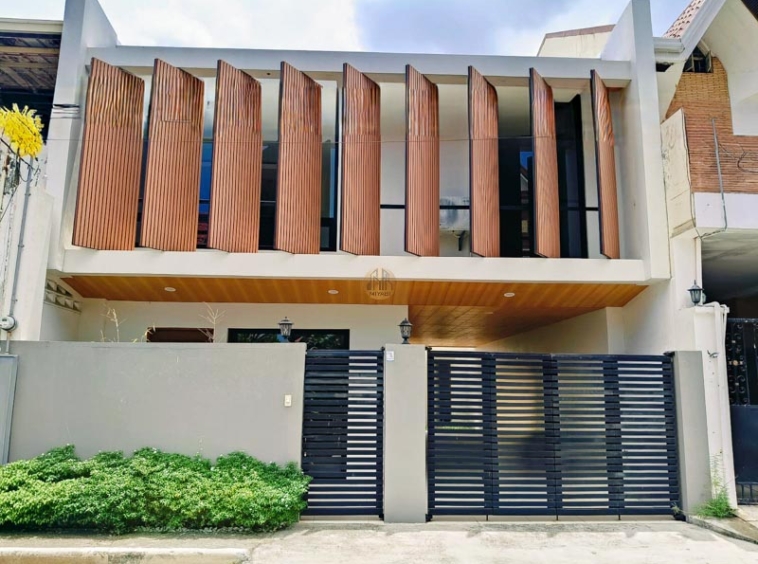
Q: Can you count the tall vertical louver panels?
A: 9